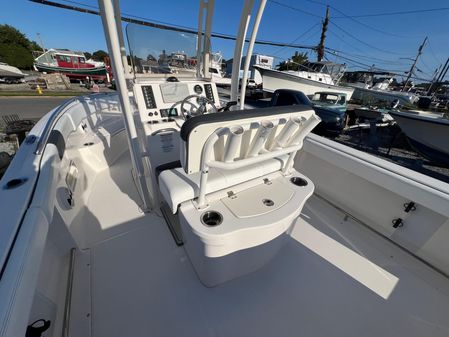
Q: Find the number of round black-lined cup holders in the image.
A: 2